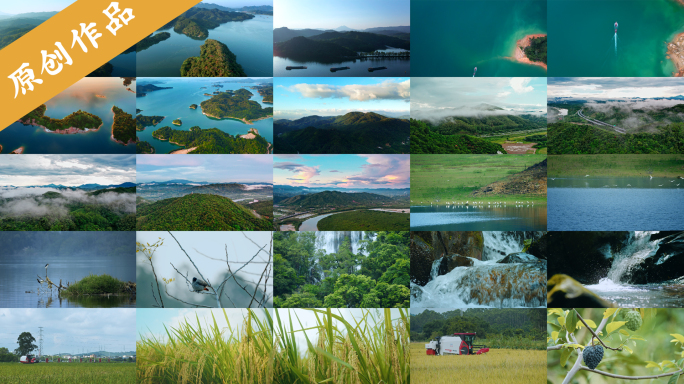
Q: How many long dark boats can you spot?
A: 3